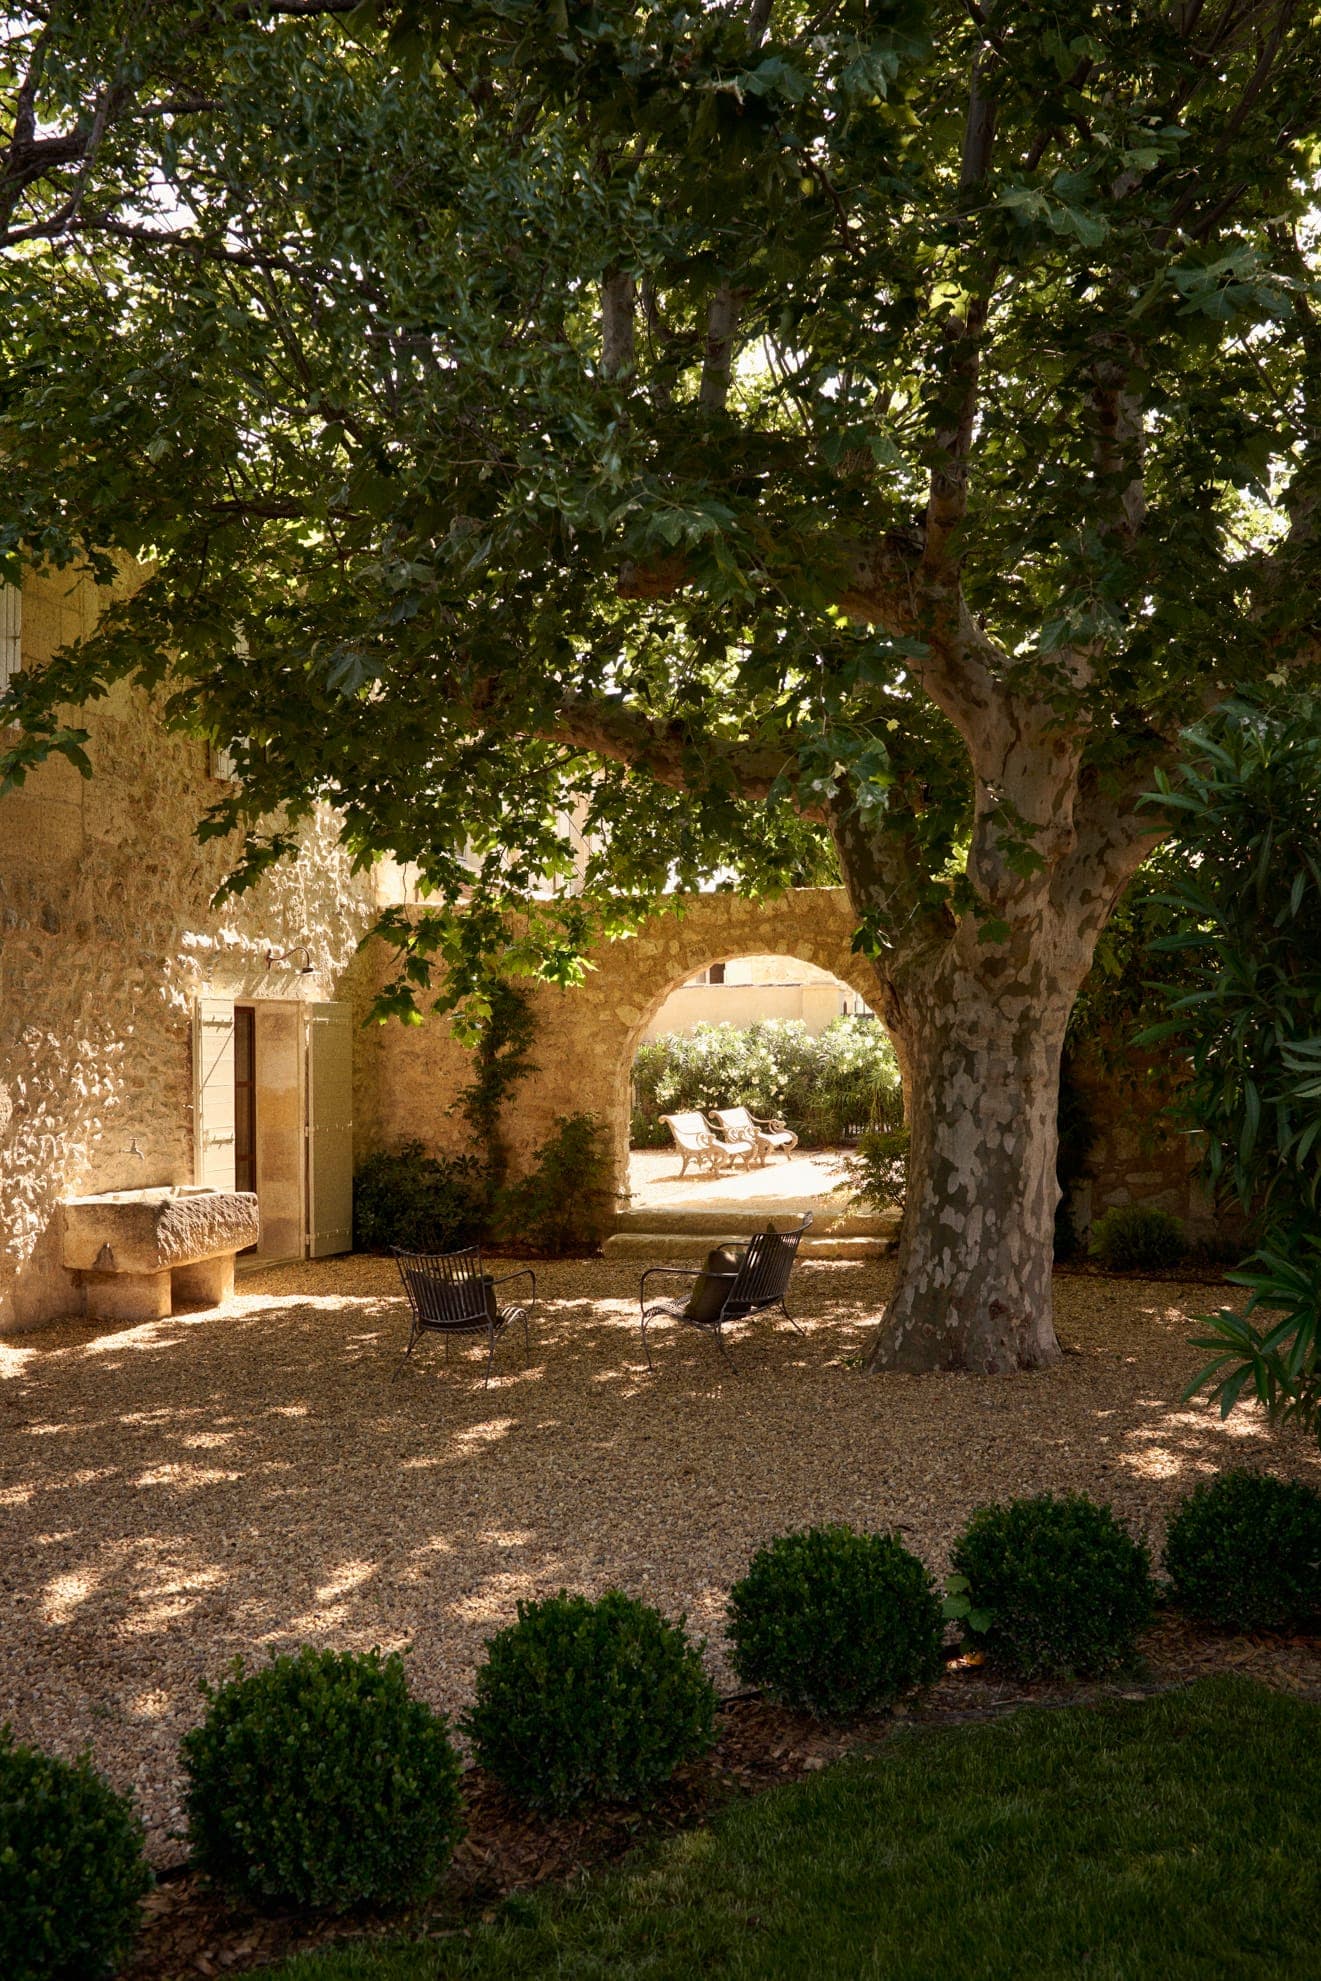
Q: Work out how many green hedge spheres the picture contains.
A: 6